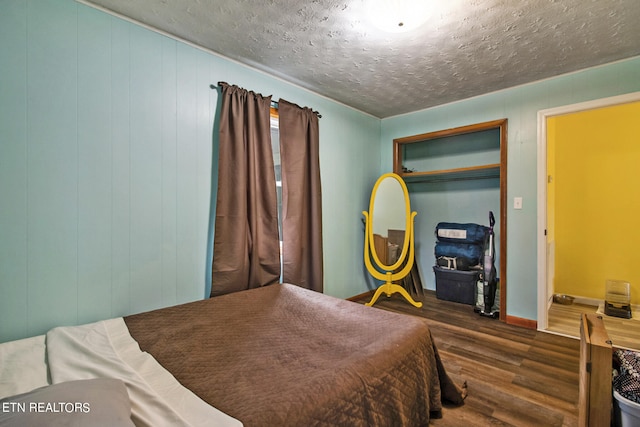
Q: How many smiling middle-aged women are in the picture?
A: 0